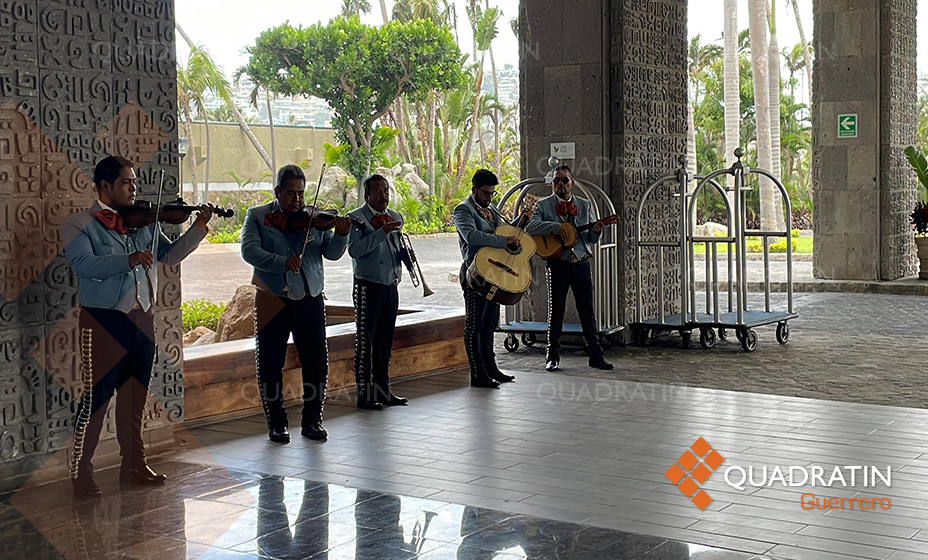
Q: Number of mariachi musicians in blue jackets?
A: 5